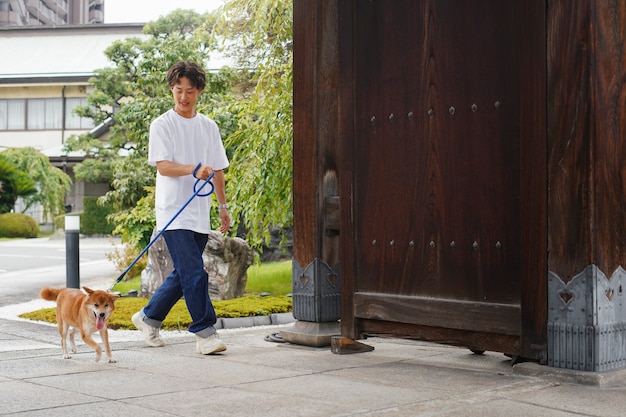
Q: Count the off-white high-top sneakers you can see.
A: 2